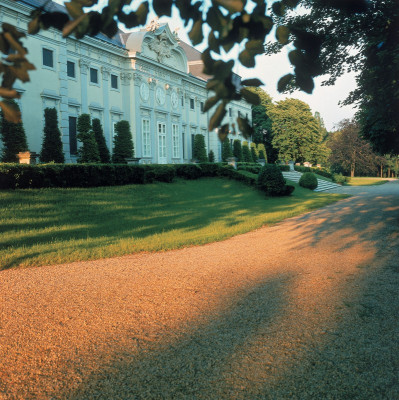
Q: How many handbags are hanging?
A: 0